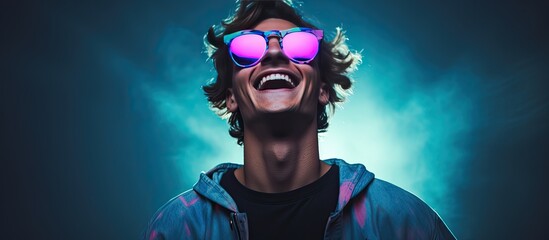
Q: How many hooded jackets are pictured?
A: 1